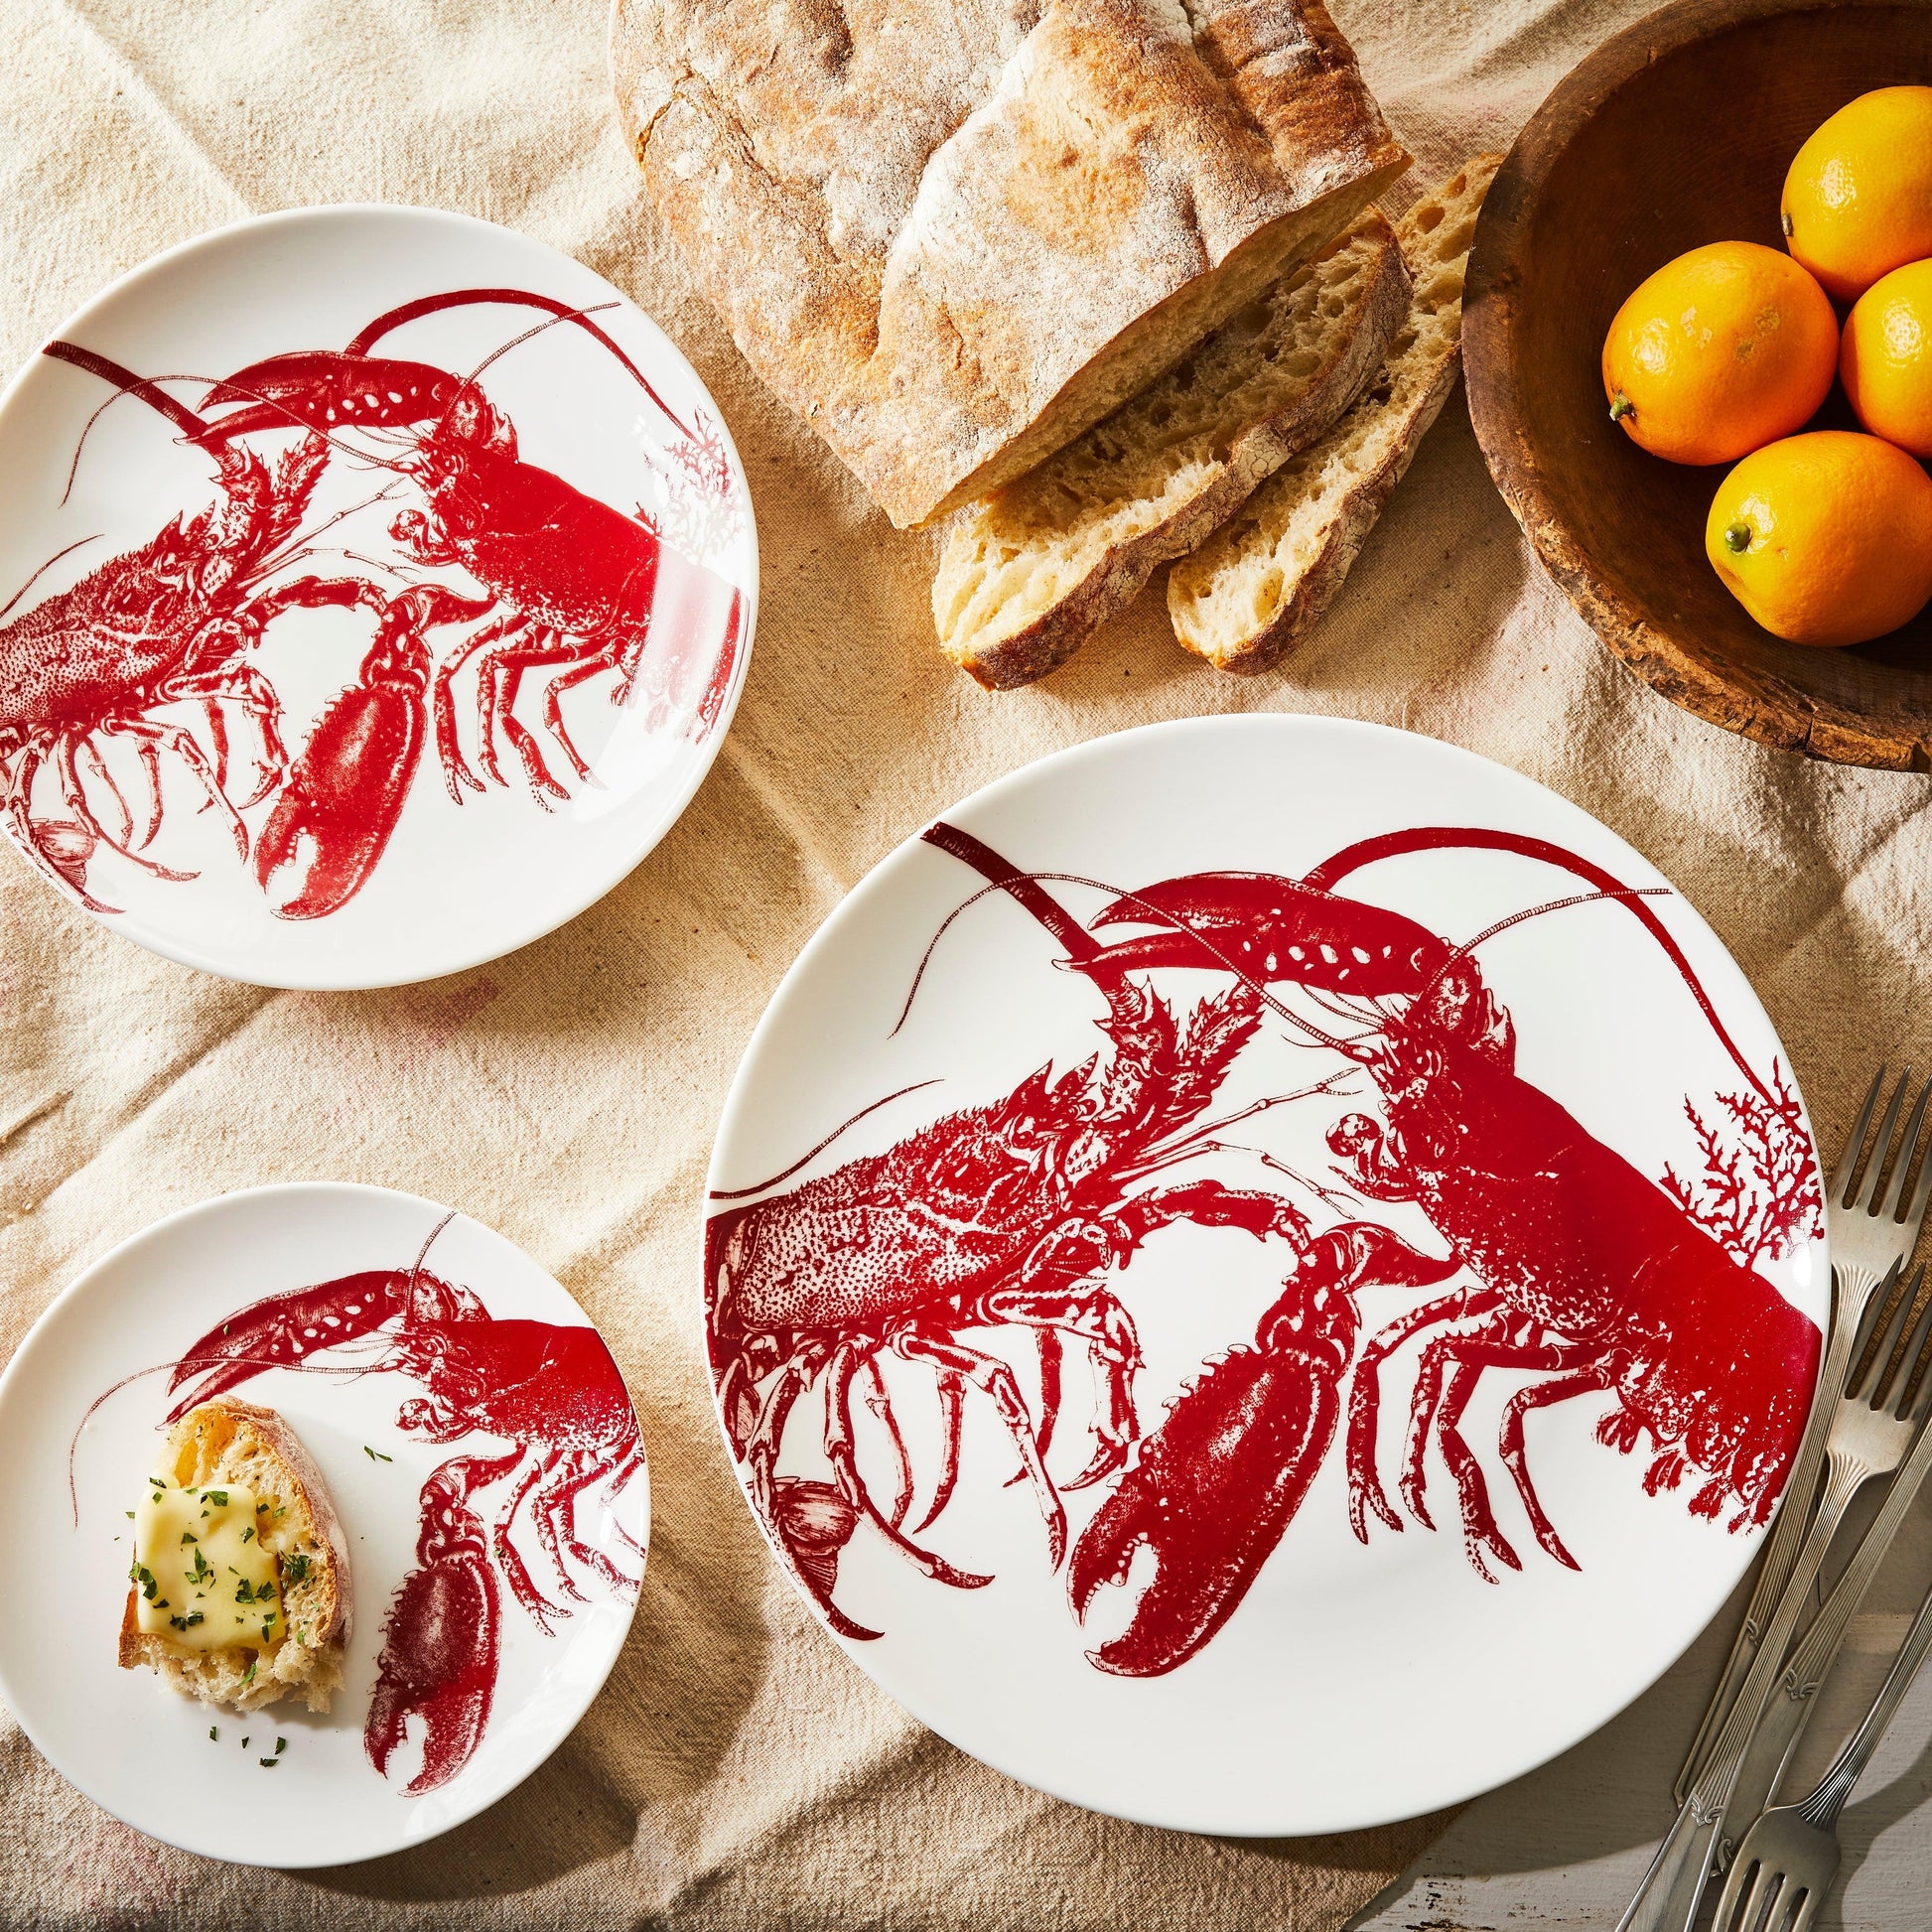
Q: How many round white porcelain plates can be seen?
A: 3